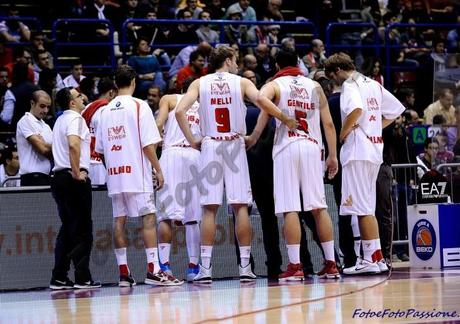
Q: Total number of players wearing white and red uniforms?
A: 6